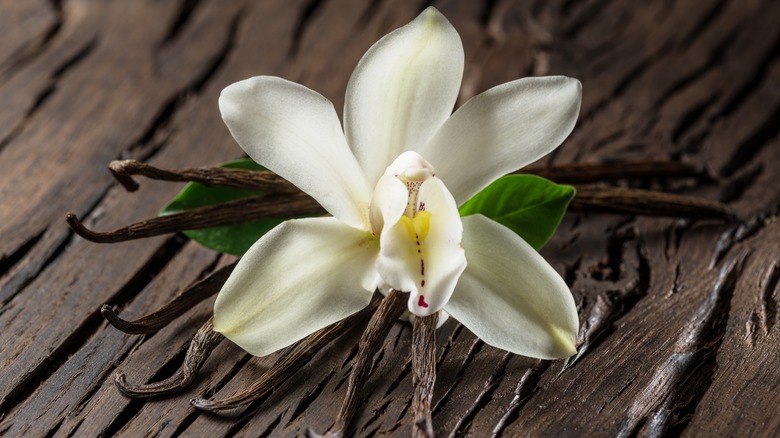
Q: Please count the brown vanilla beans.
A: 9